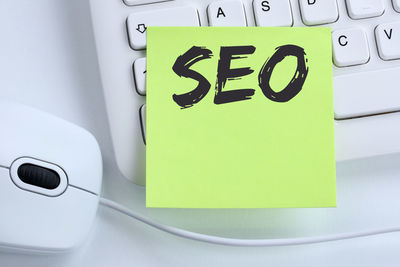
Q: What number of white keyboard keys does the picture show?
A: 12